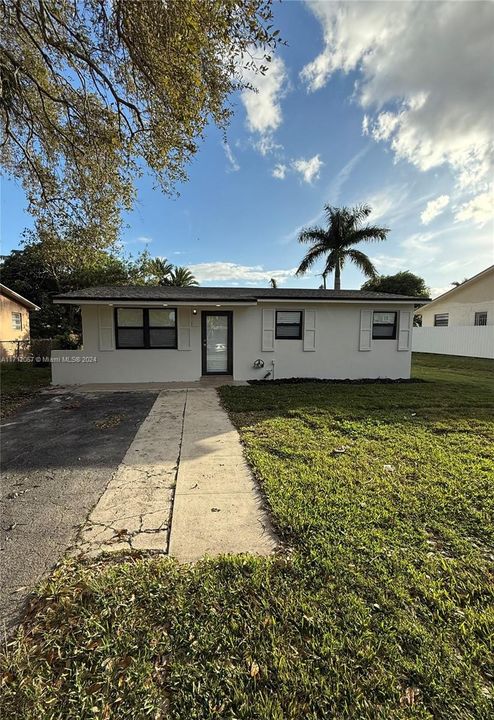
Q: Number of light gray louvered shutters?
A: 6